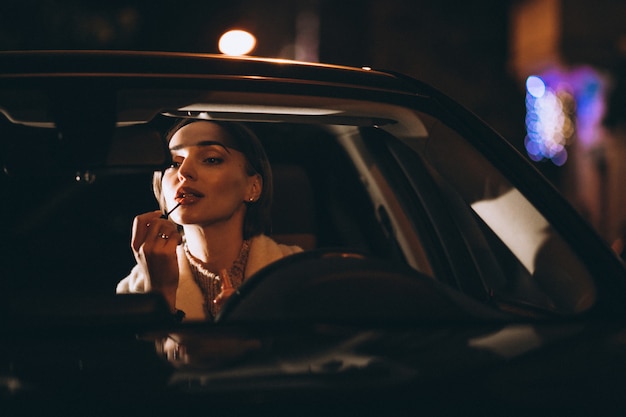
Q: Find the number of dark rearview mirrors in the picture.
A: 1